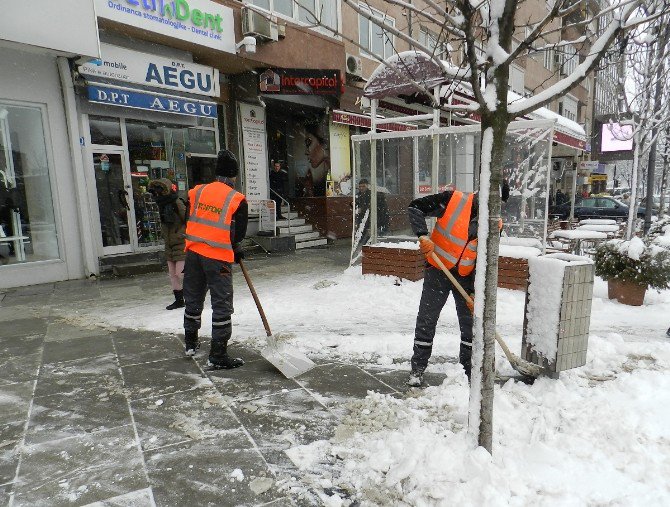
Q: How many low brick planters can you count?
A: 2